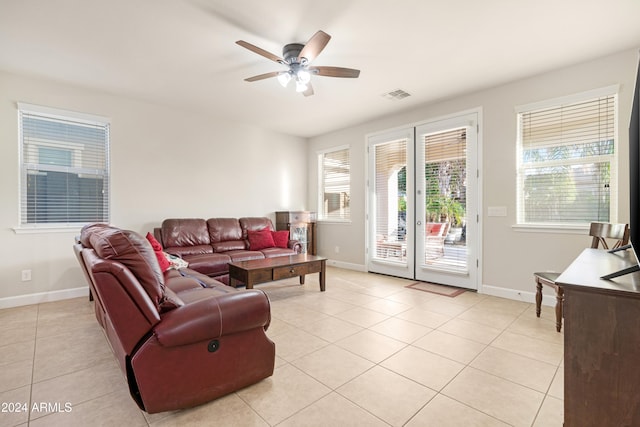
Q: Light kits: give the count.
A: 1